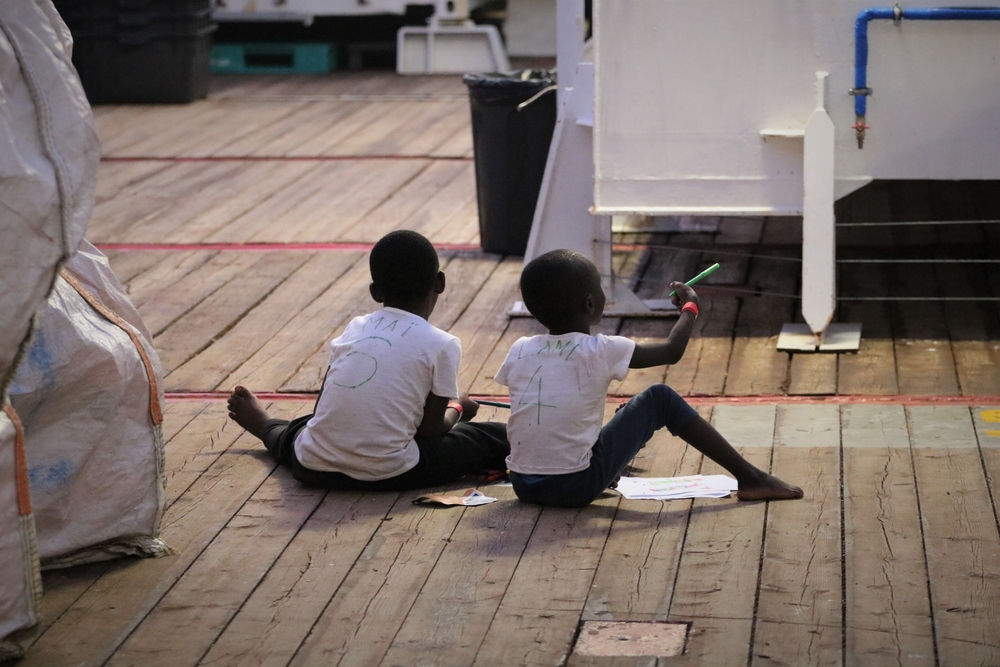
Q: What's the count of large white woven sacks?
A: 3